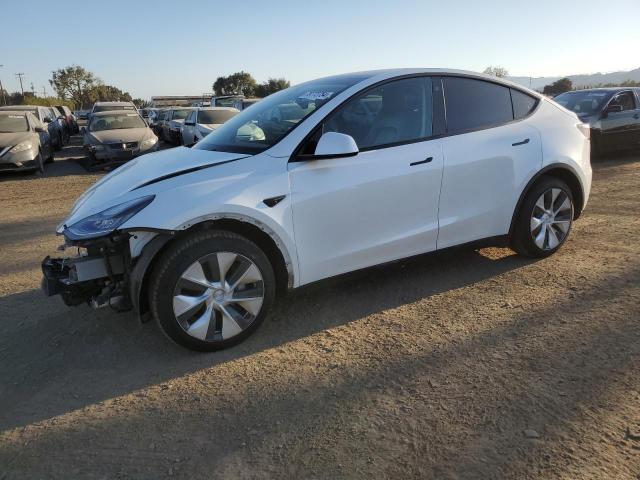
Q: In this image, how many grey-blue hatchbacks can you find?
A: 0